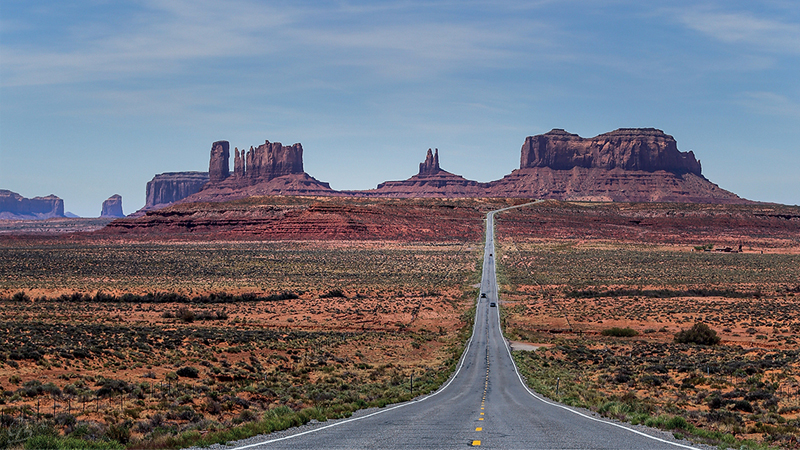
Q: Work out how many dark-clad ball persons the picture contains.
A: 0